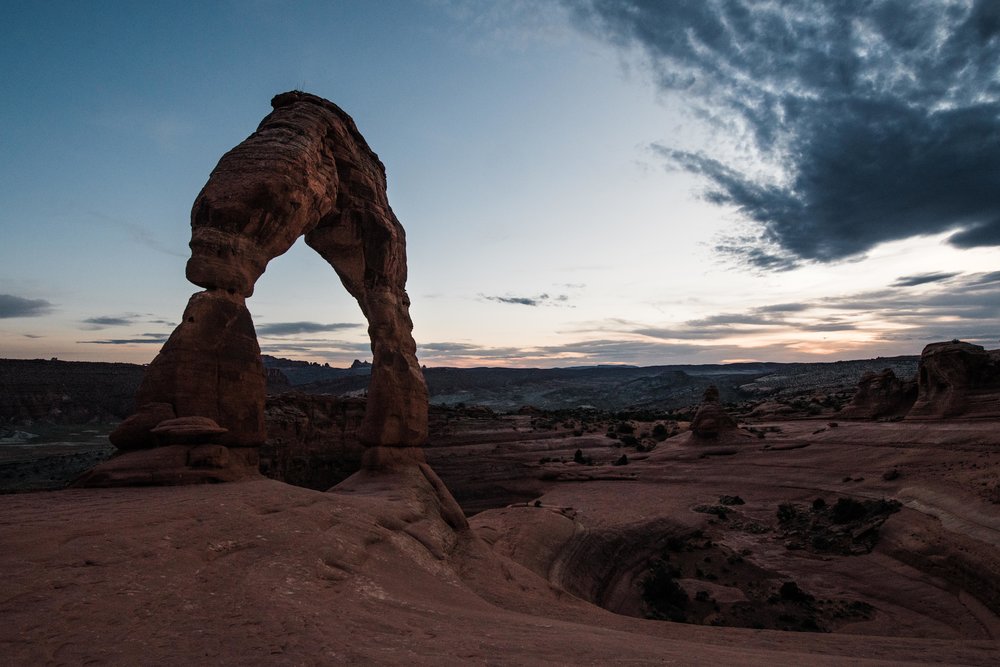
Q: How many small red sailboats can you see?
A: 0